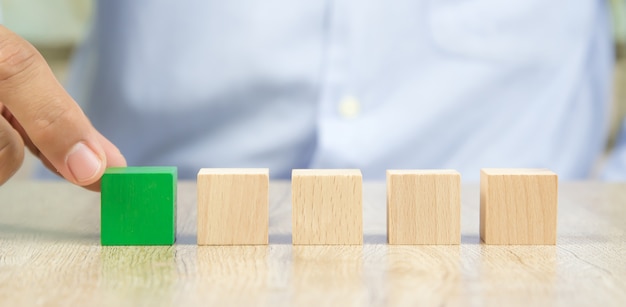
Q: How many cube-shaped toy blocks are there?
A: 5